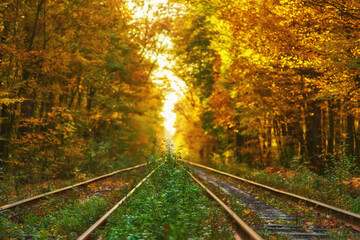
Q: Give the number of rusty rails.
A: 4